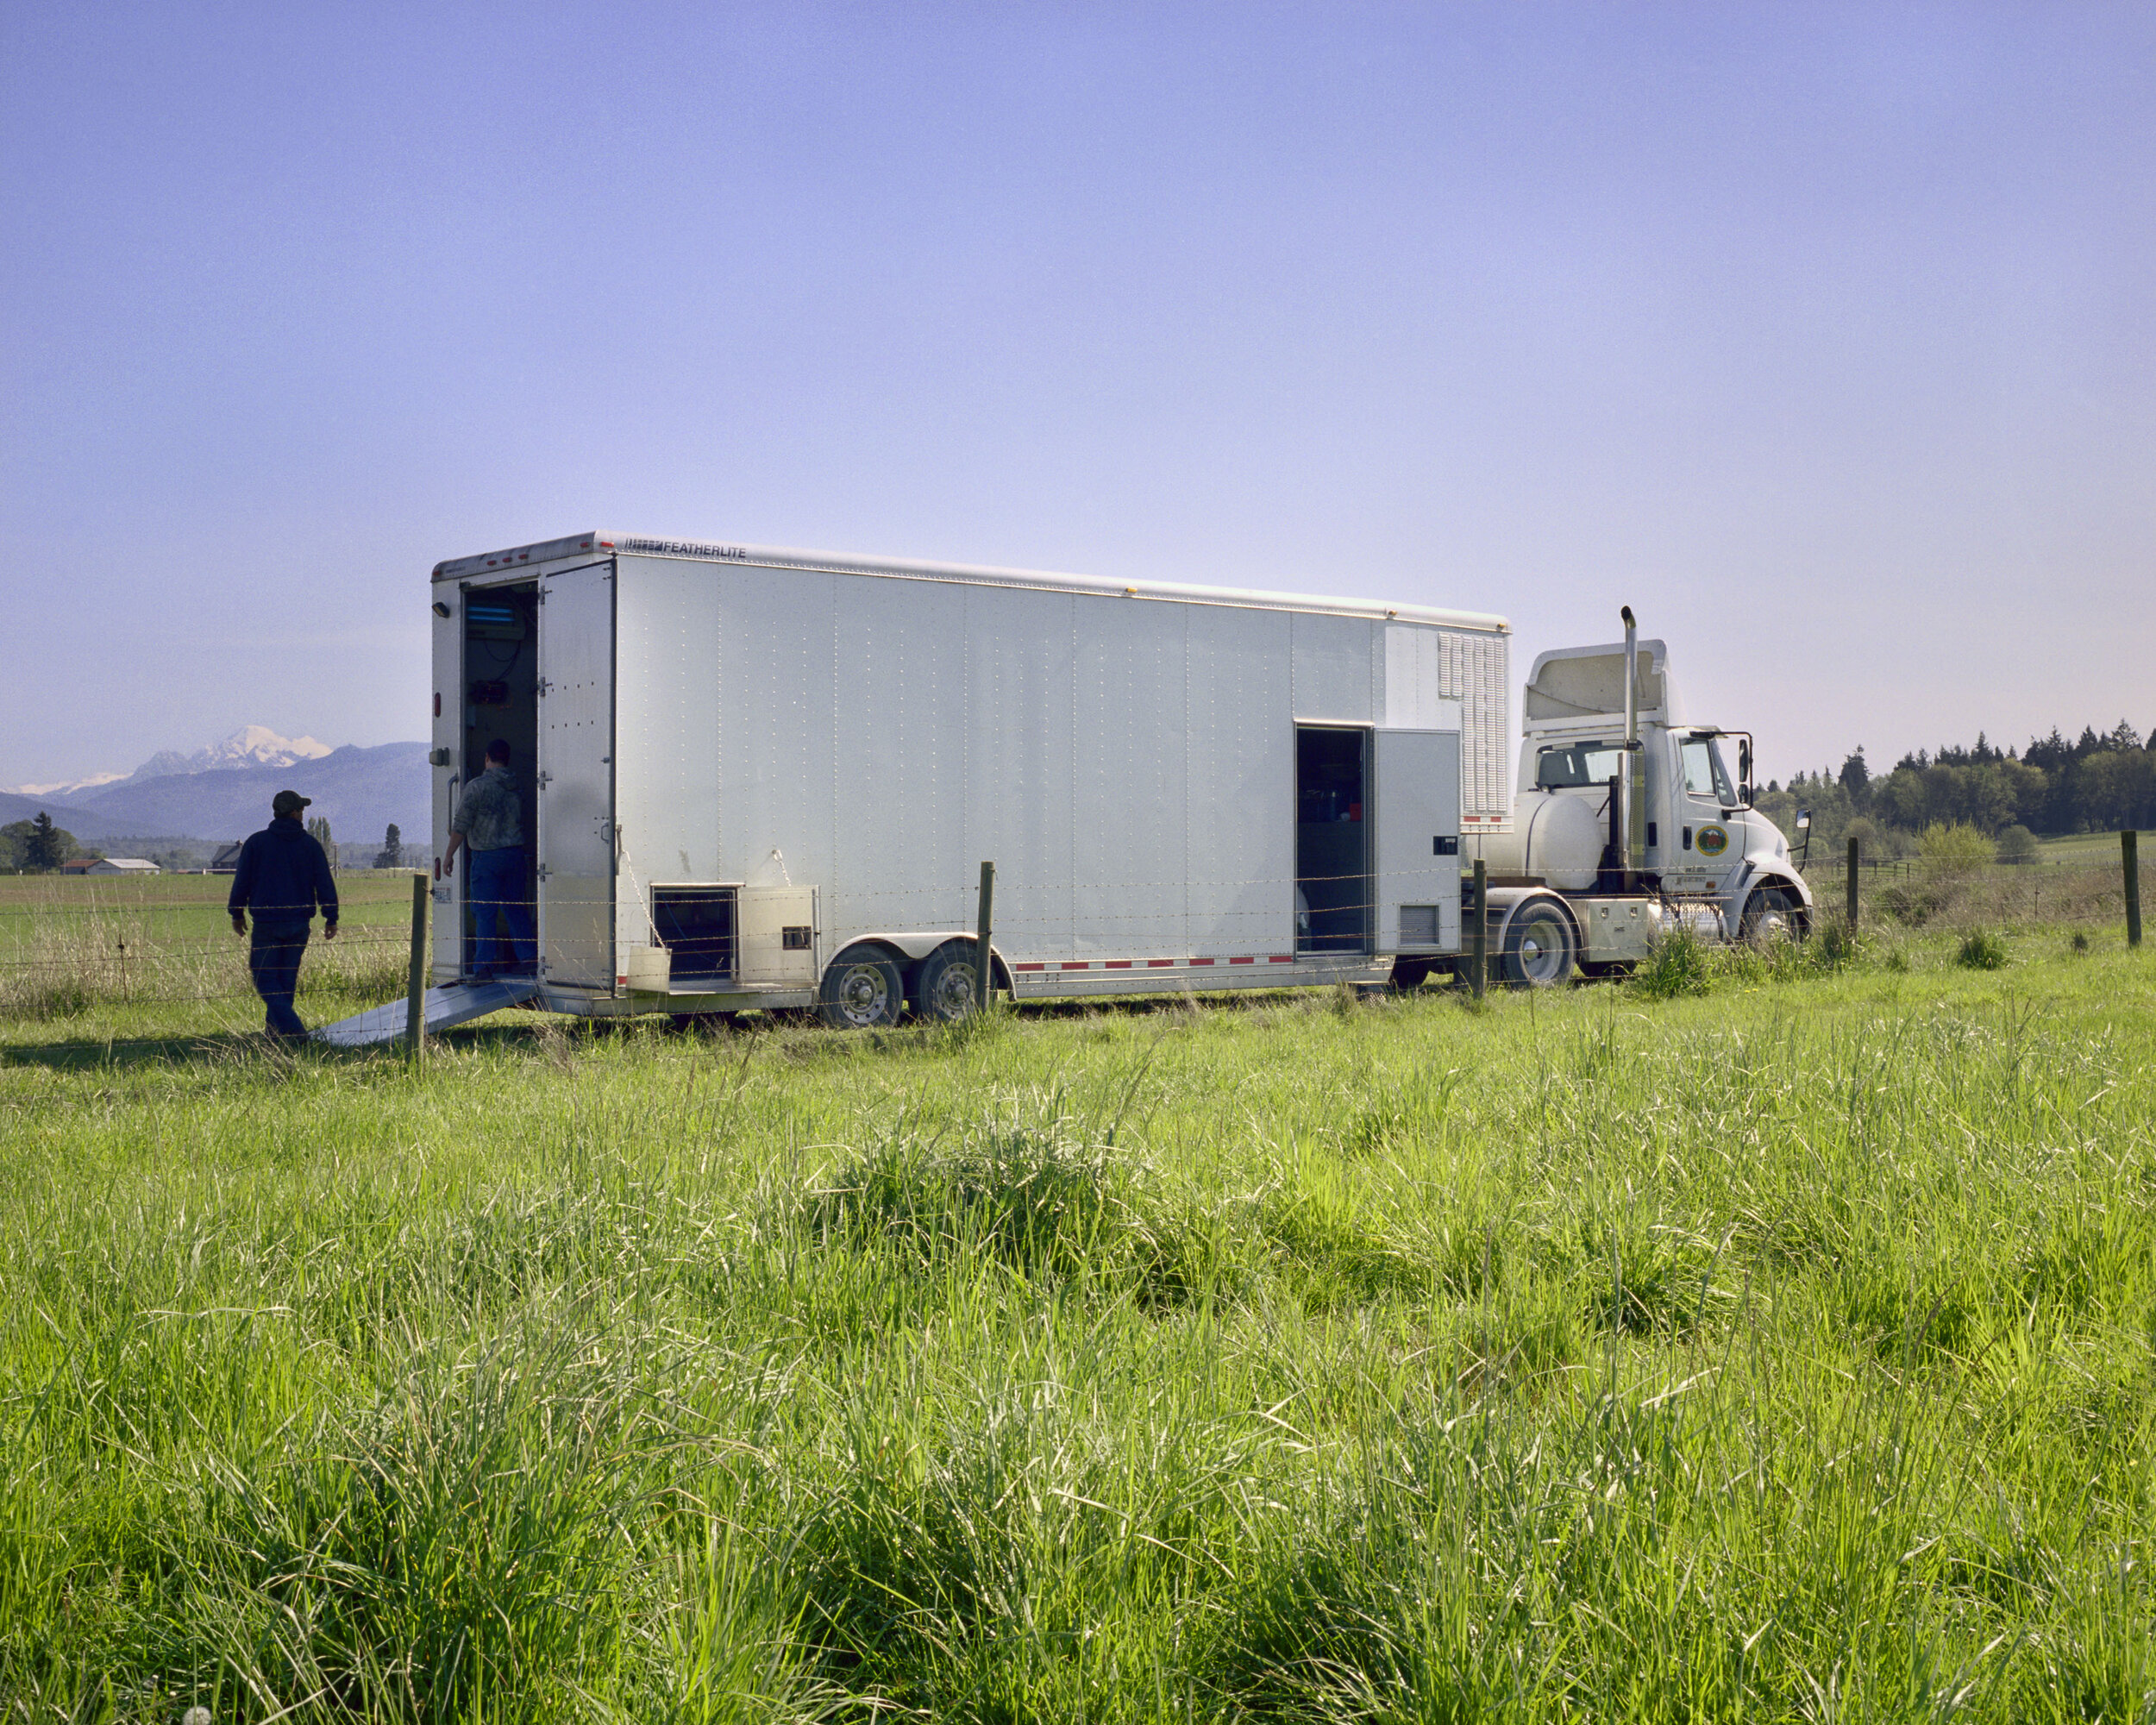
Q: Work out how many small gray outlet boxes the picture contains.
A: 1